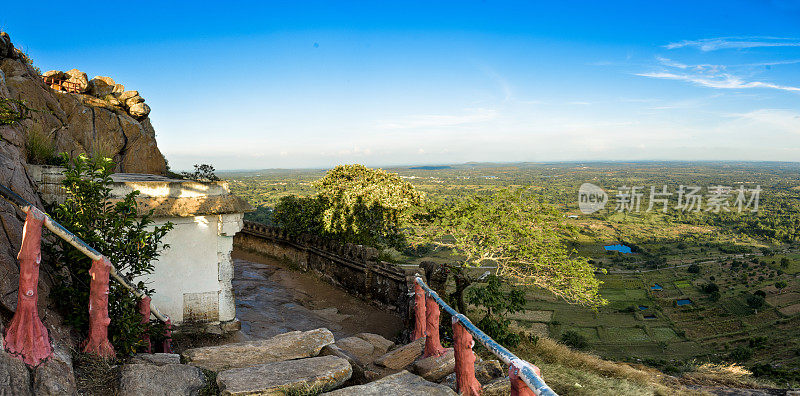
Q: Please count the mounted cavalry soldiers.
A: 0